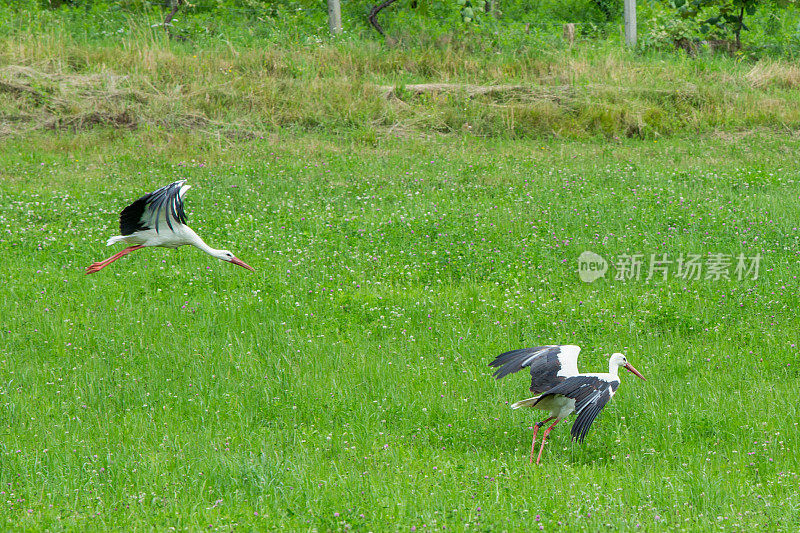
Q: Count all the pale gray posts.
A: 2